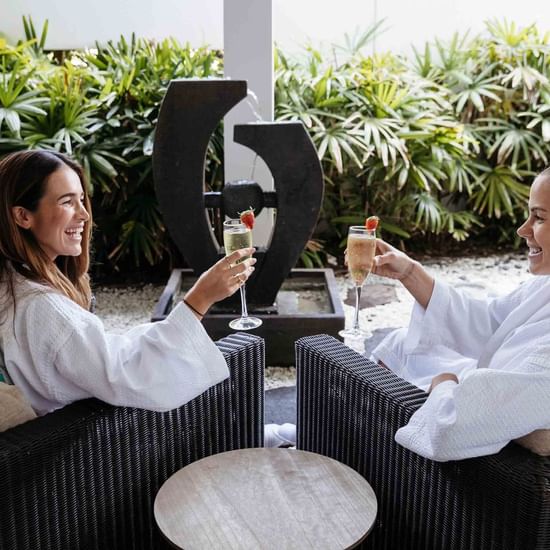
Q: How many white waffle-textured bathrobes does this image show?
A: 2